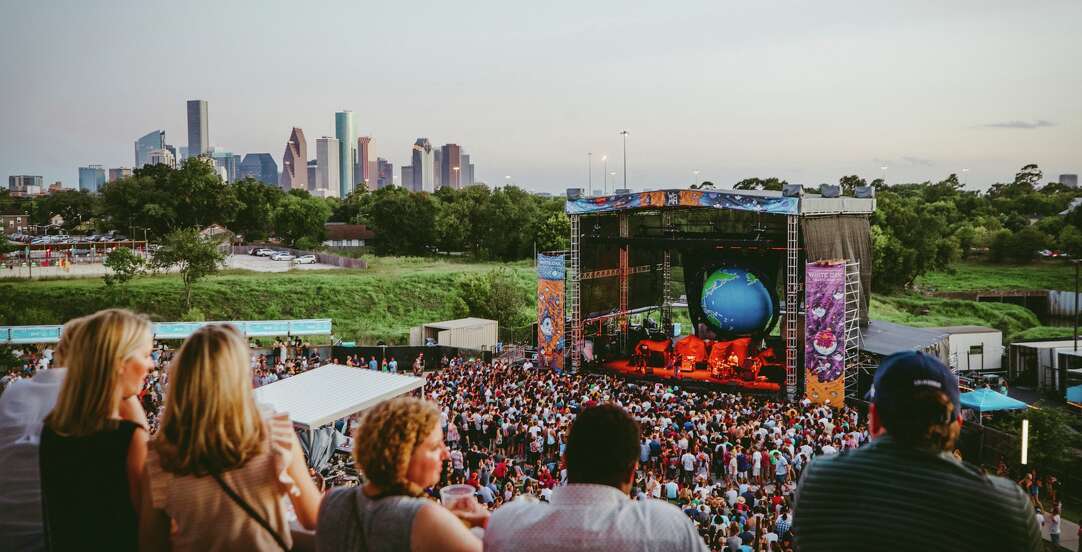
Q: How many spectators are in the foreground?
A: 6